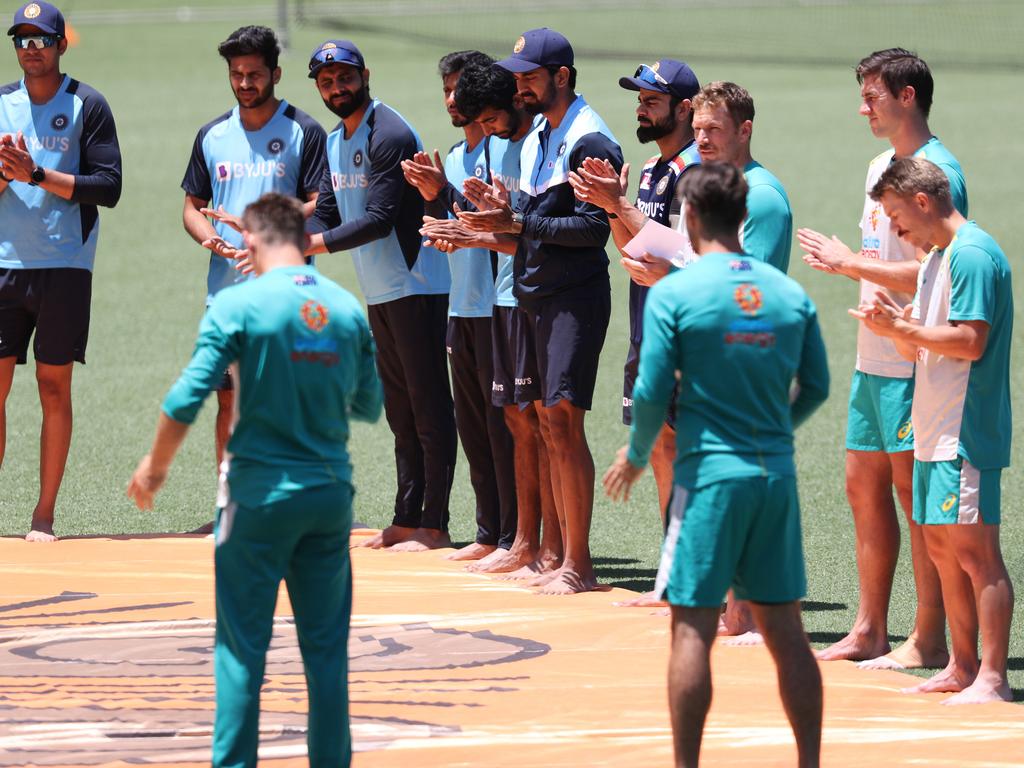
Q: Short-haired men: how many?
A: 12